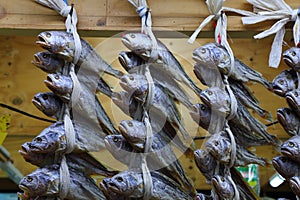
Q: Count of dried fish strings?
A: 4